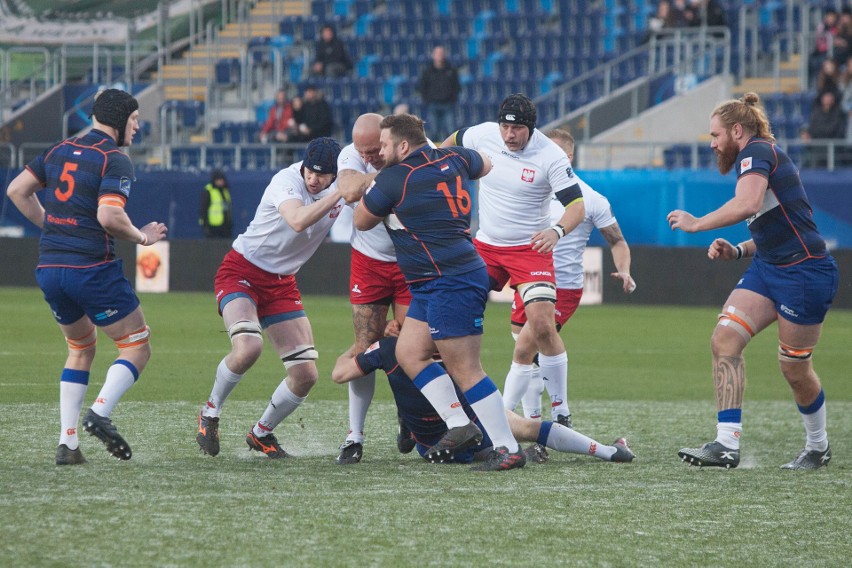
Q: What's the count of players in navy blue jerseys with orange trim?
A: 4